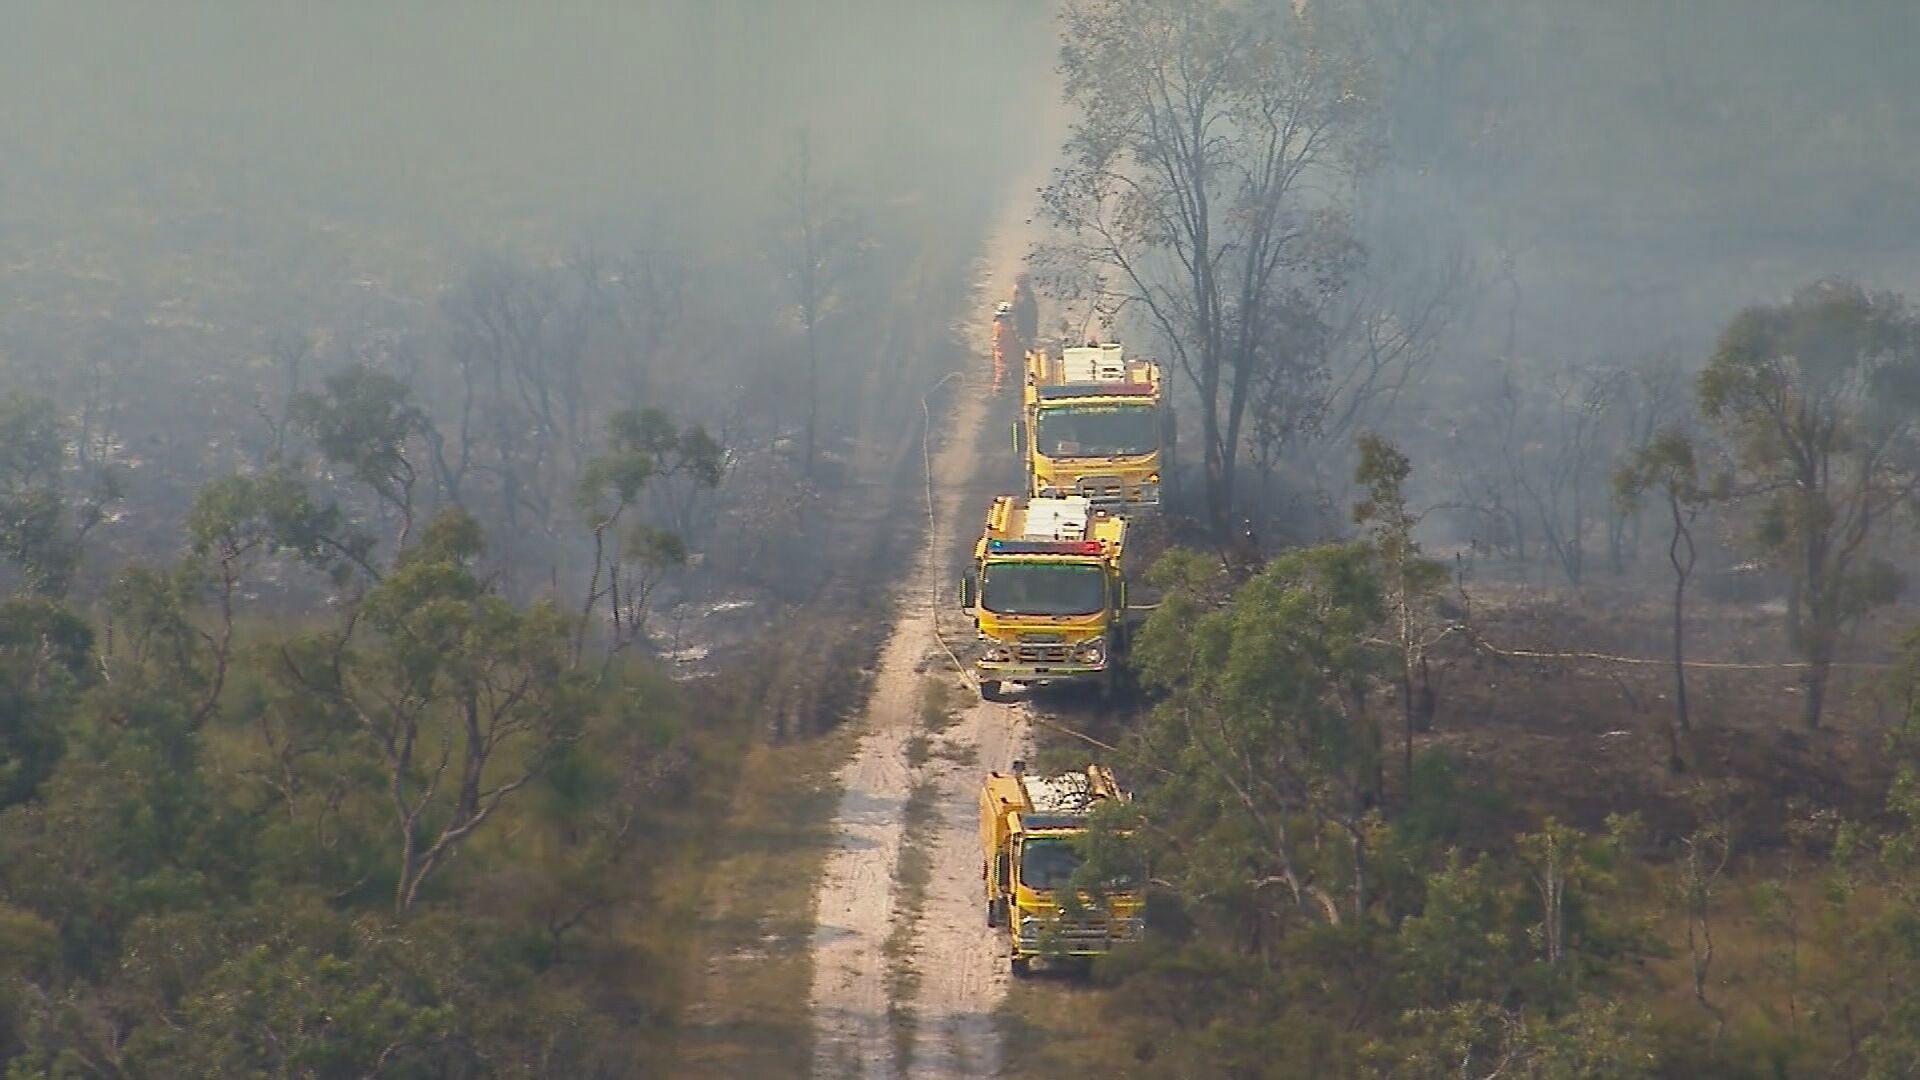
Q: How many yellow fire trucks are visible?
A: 3